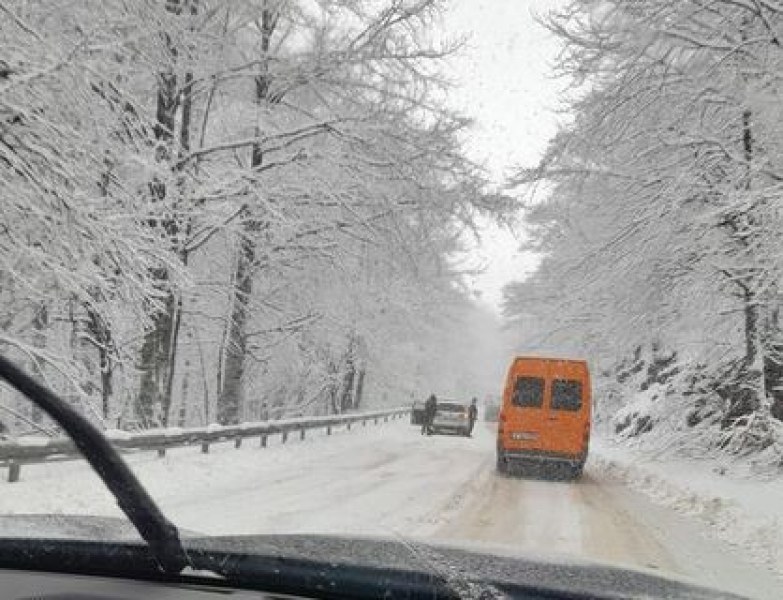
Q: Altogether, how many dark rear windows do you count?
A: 2